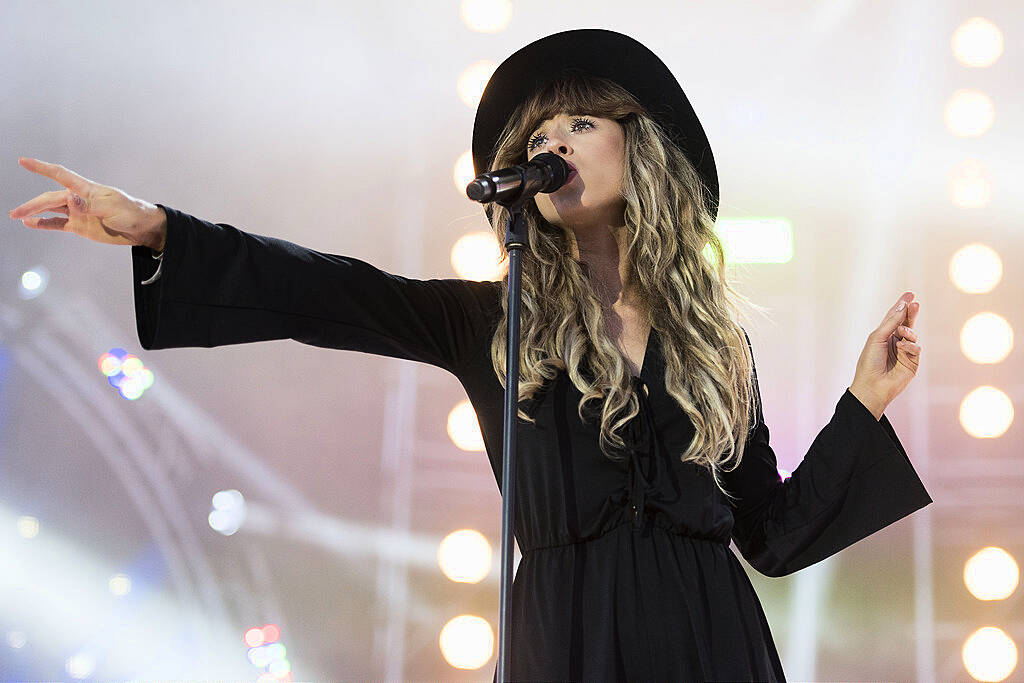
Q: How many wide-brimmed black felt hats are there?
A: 1